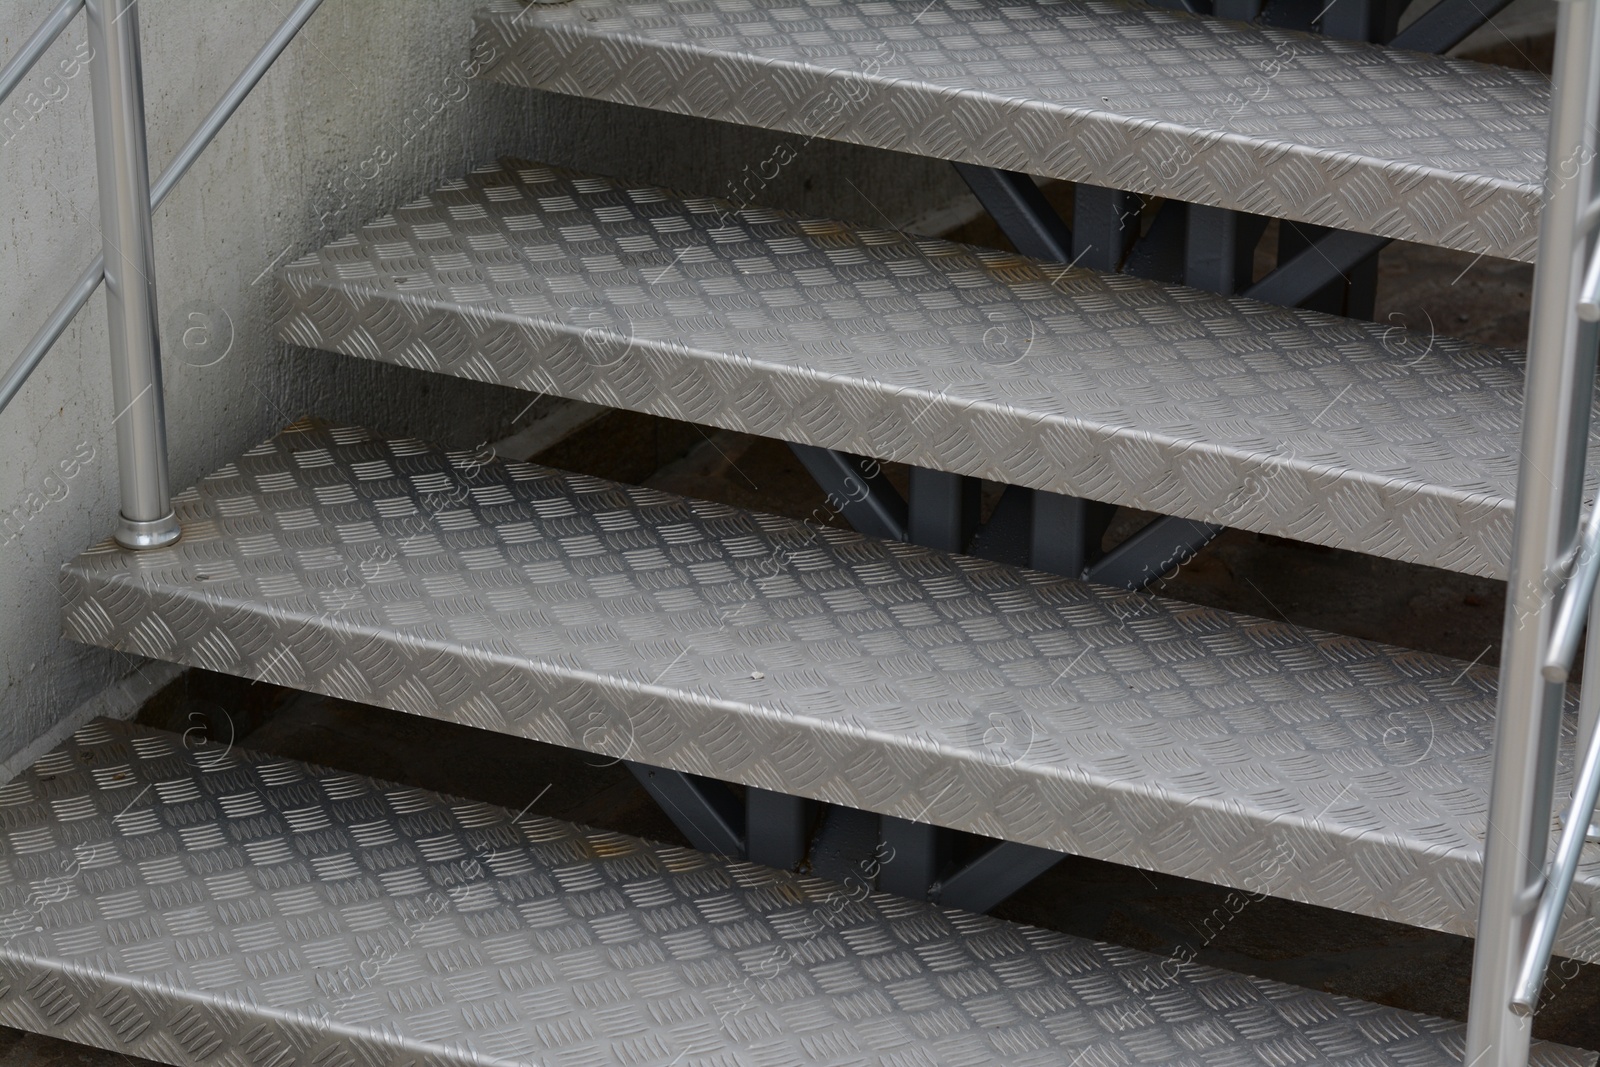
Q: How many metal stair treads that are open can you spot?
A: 4